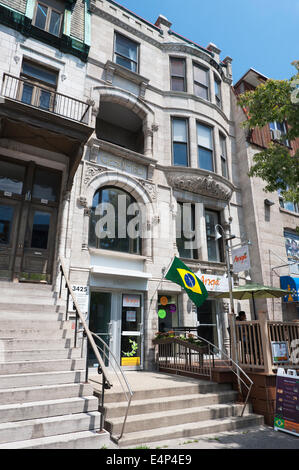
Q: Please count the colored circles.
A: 3